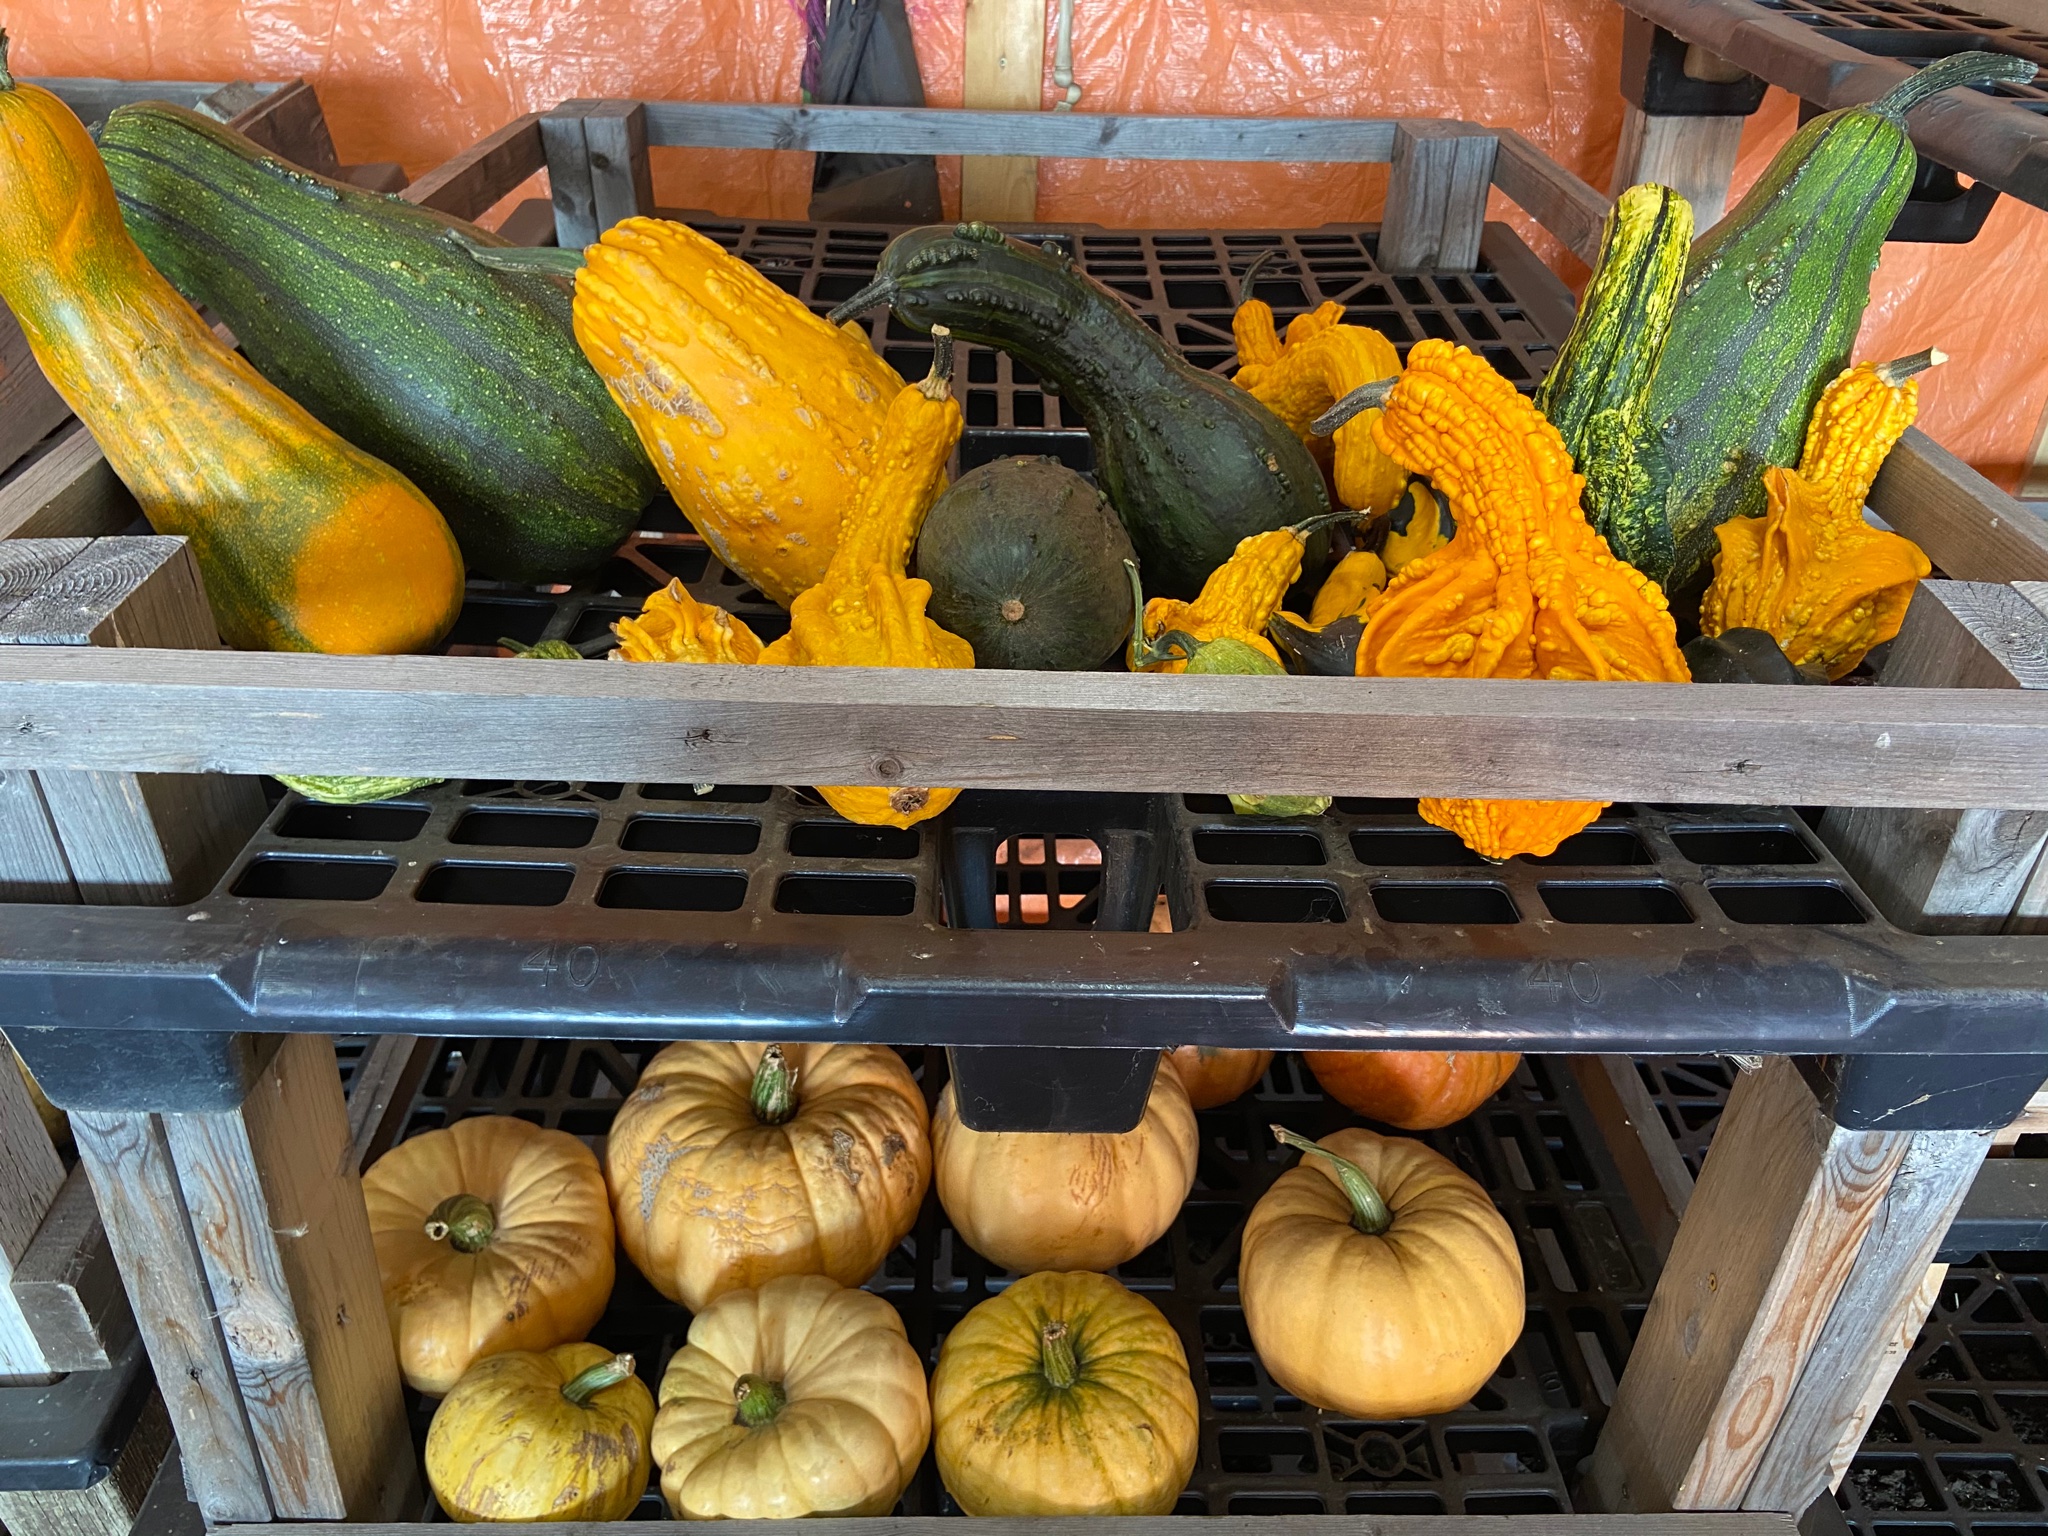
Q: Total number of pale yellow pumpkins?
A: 7